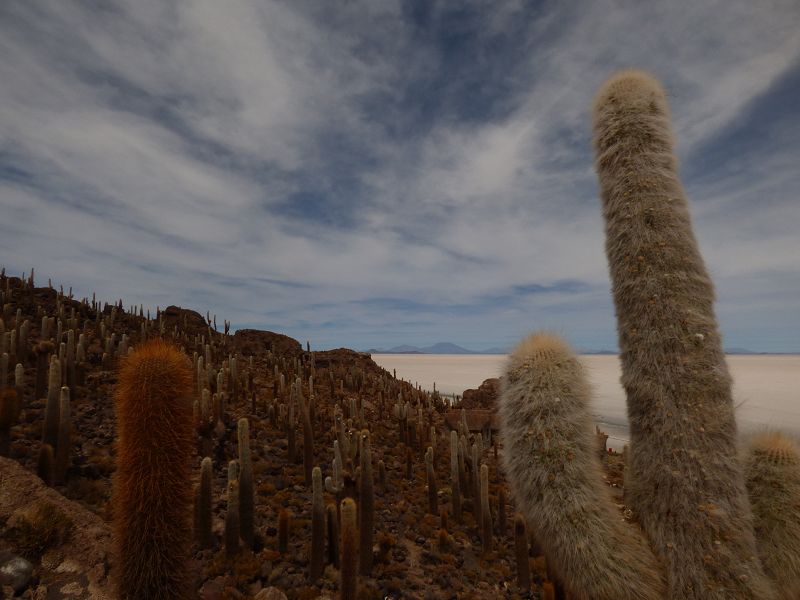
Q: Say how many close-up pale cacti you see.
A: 3